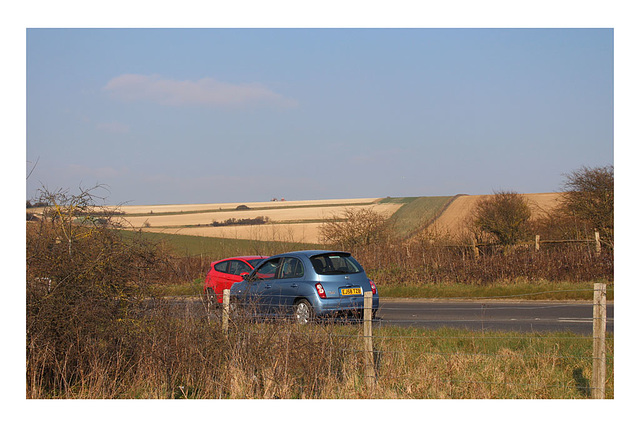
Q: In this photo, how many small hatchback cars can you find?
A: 2